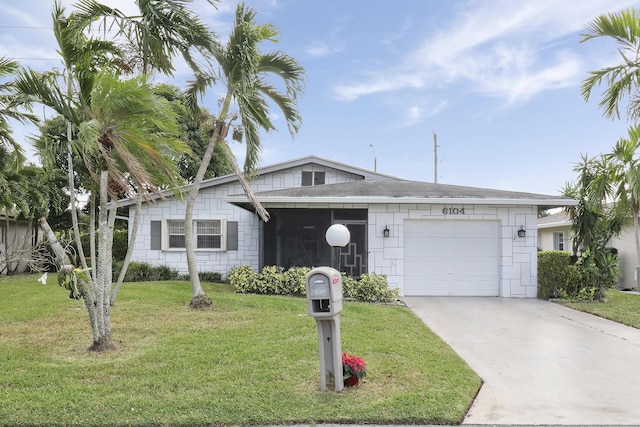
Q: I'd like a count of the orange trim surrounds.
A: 0